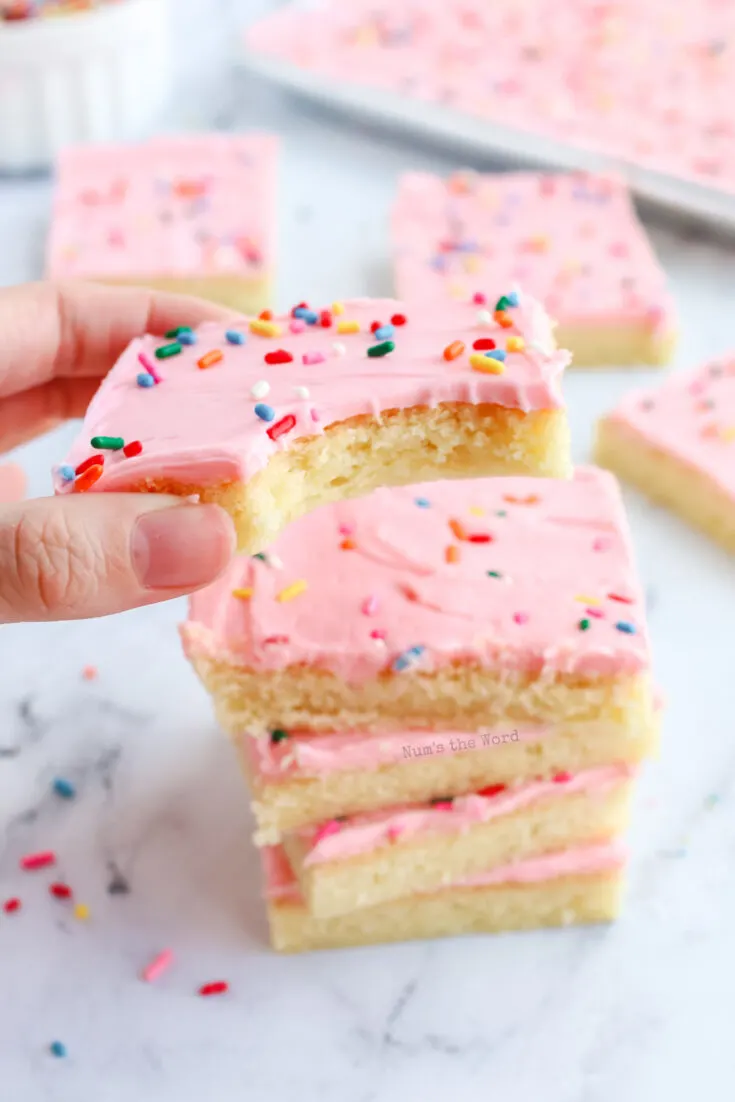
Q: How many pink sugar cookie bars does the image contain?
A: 8